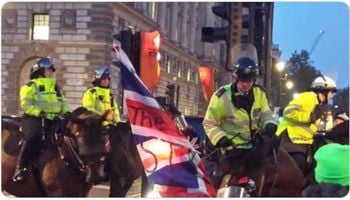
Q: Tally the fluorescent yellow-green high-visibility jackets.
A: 4